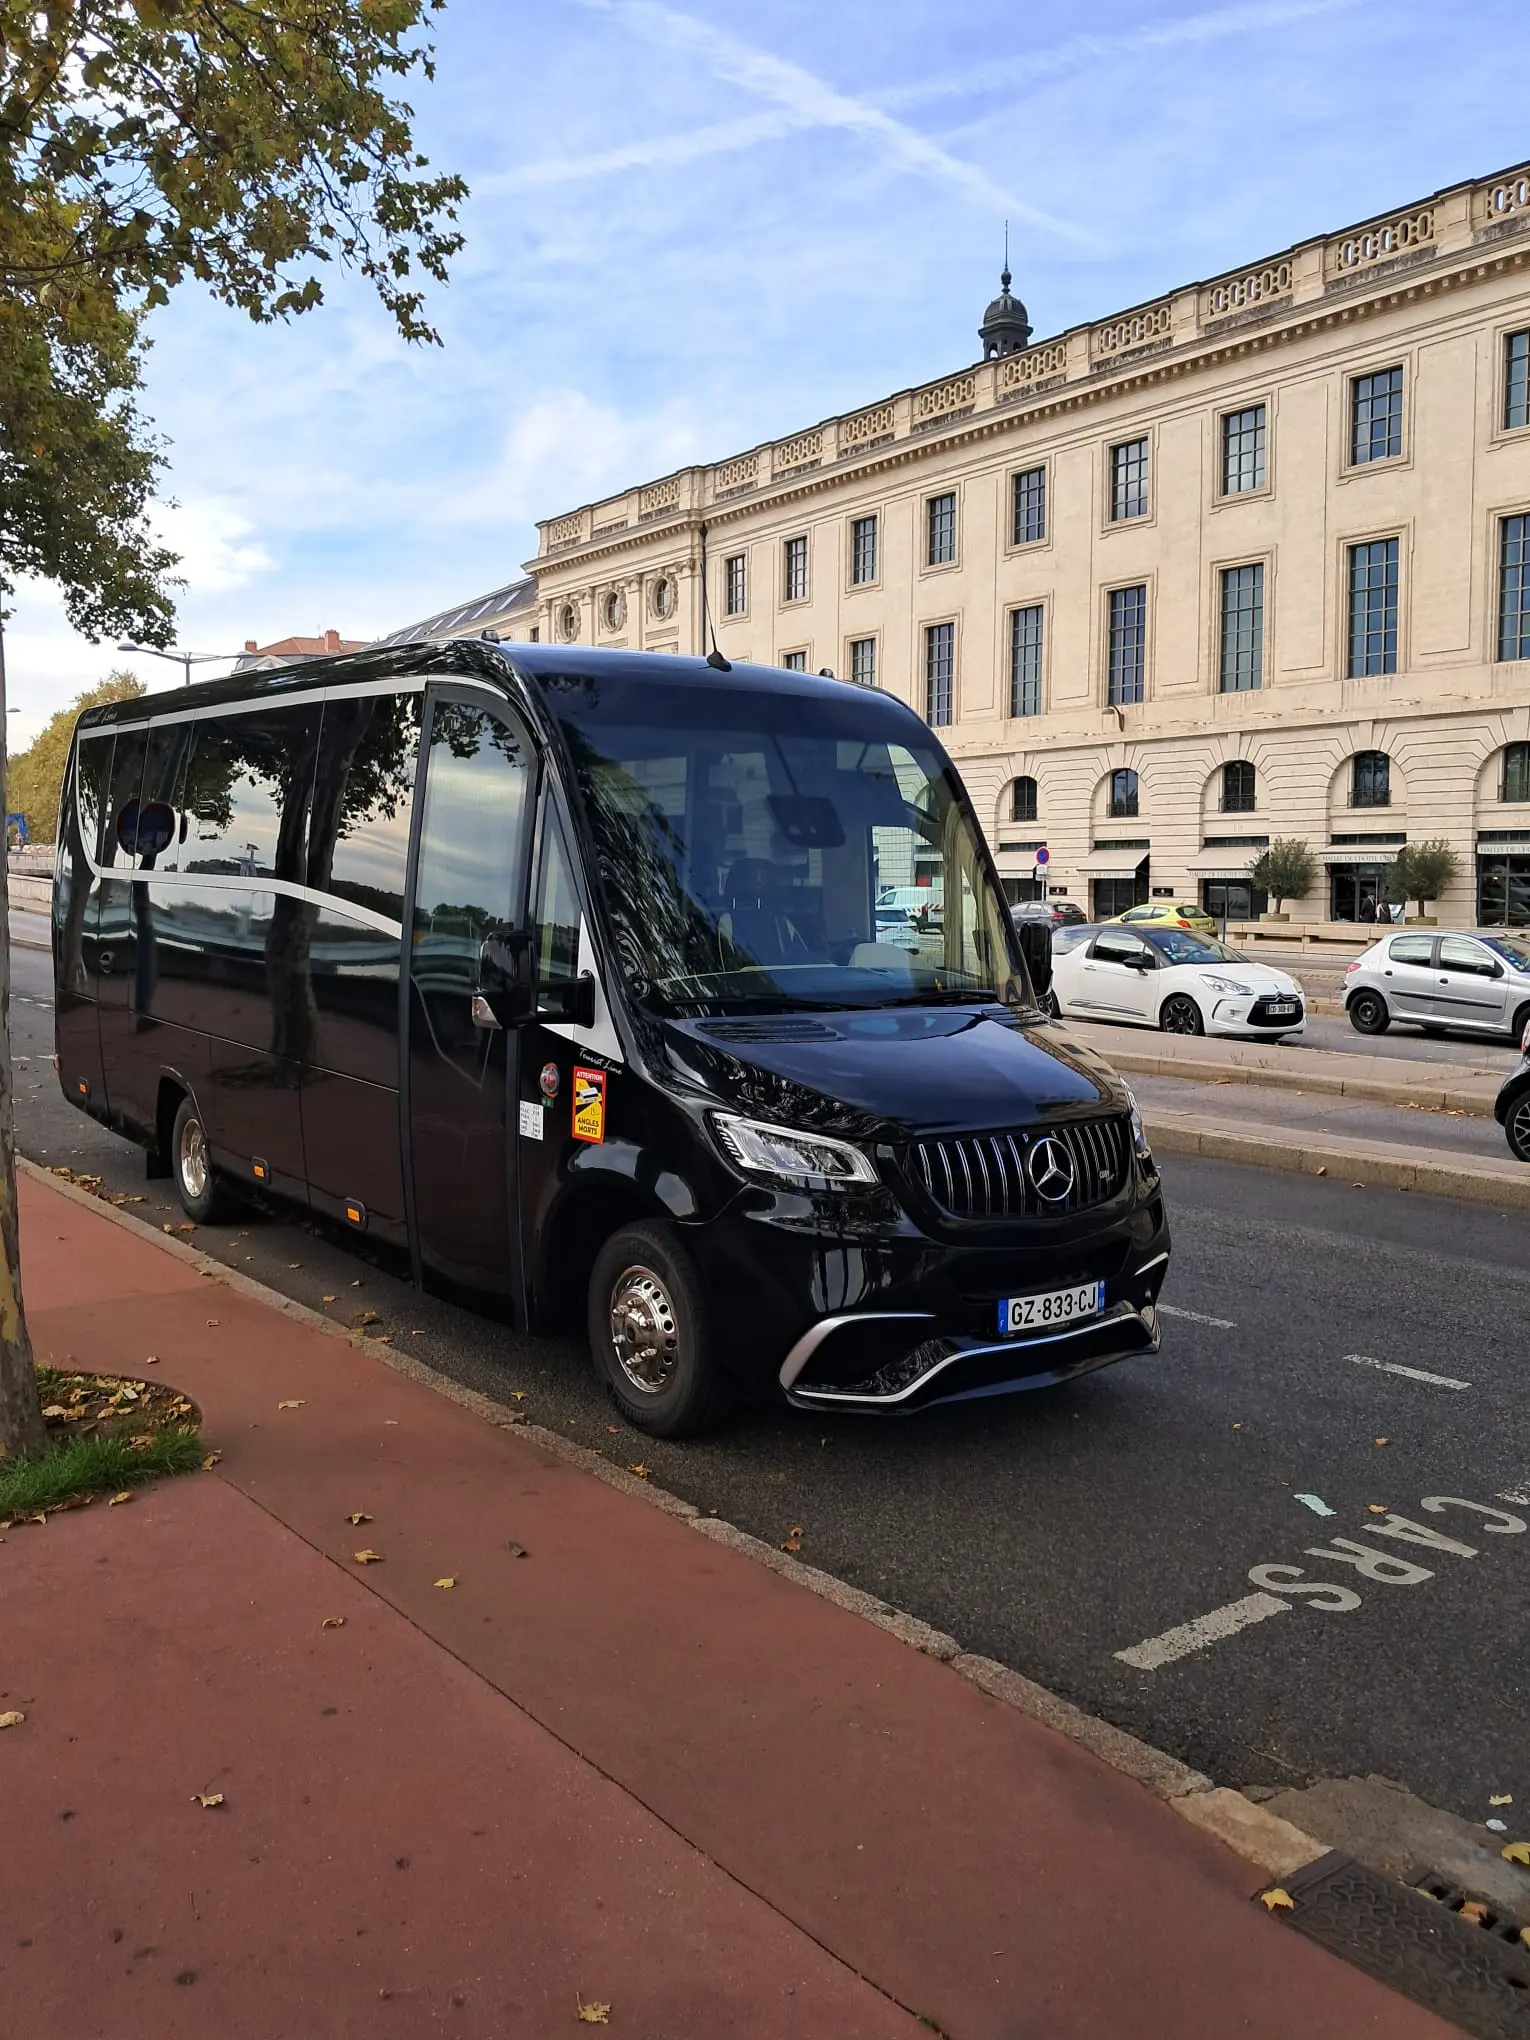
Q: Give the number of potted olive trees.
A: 2